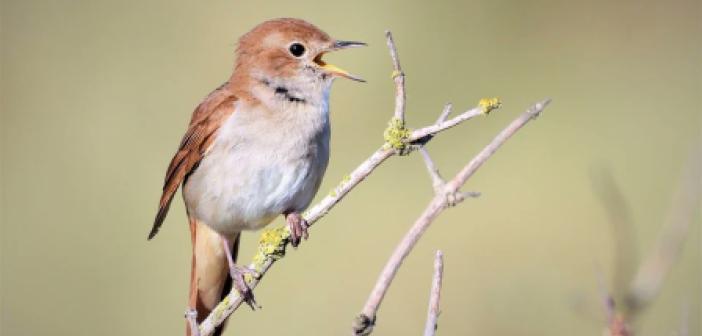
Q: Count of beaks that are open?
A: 1